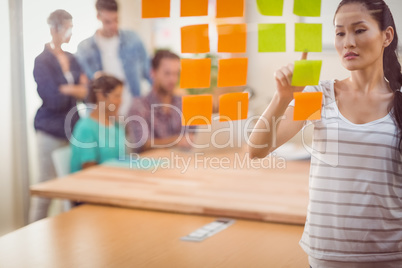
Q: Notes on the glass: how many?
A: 15